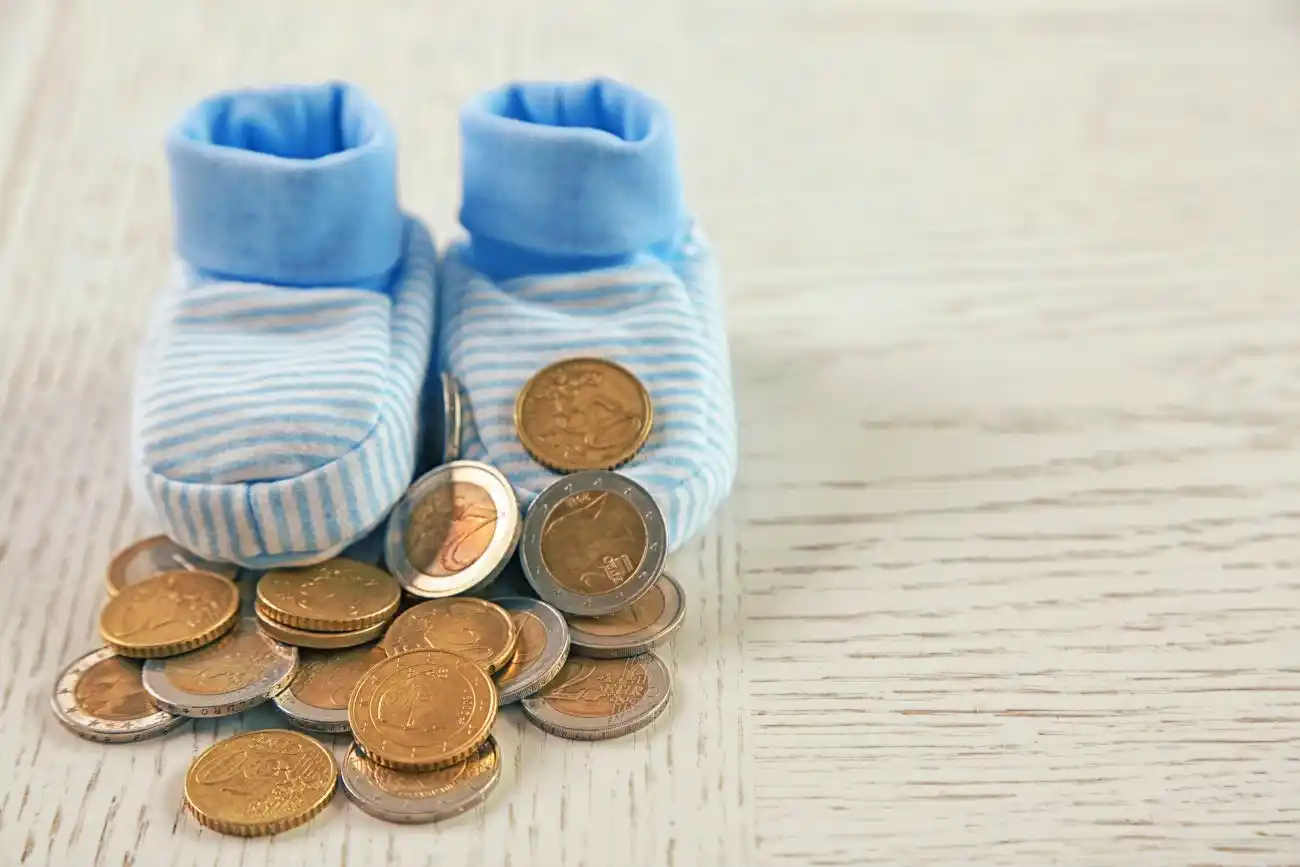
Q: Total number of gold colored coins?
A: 7